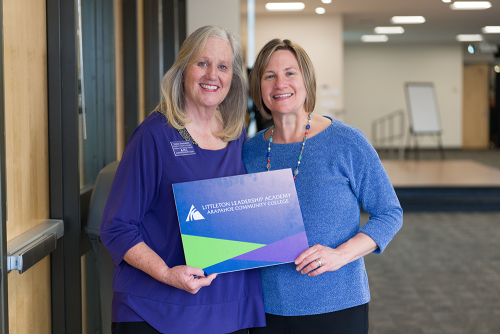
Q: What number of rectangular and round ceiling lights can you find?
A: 10